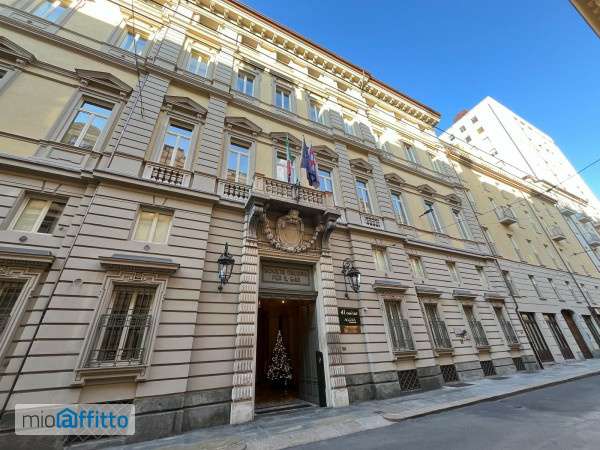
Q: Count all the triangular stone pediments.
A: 10